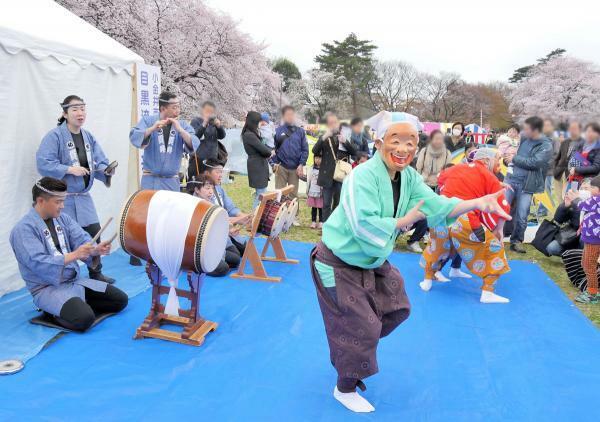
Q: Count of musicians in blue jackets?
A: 5